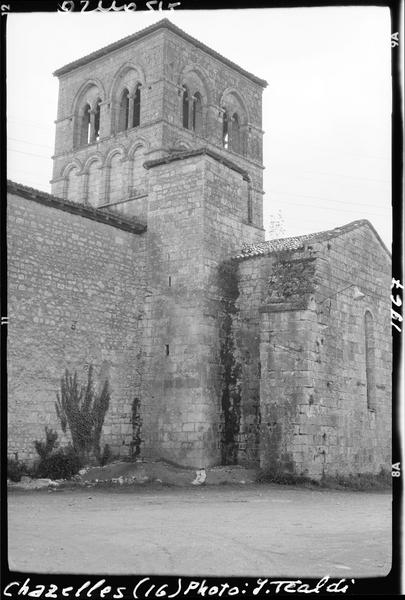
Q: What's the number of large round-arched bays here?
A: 4